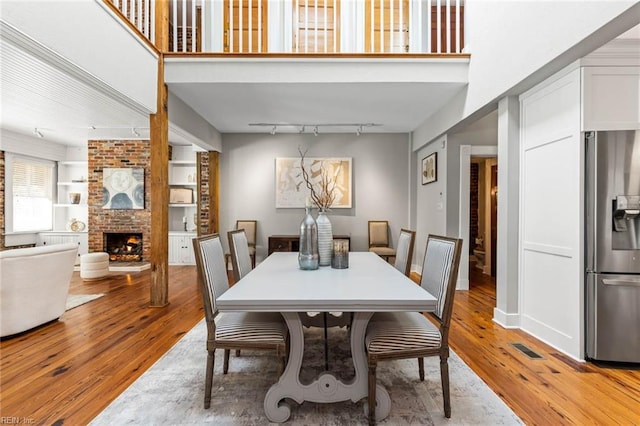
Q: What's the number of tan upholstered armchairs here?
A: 2